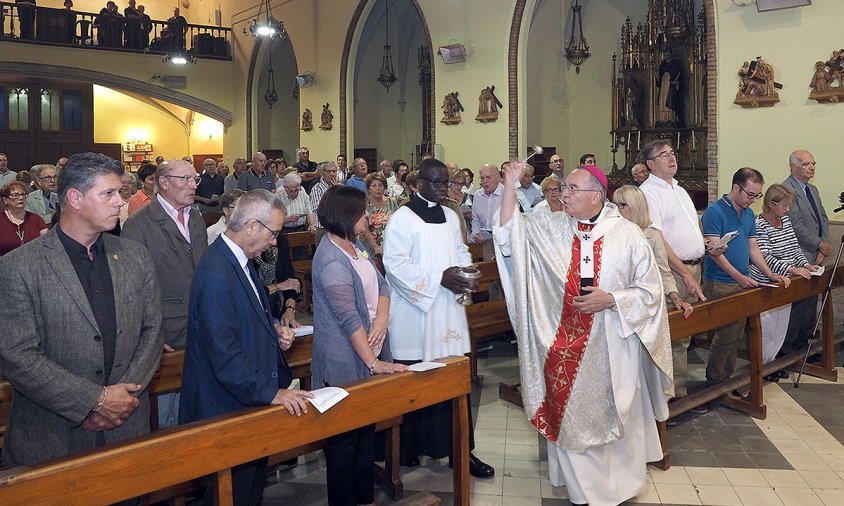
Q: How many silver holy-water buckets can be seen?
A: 1